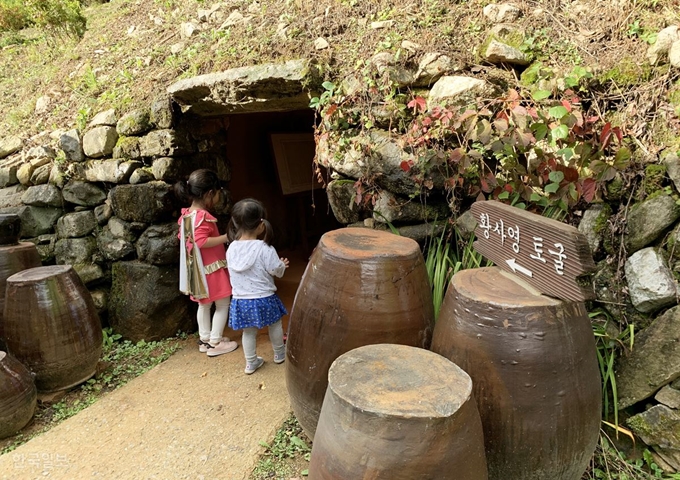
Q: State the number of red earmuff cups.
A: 0